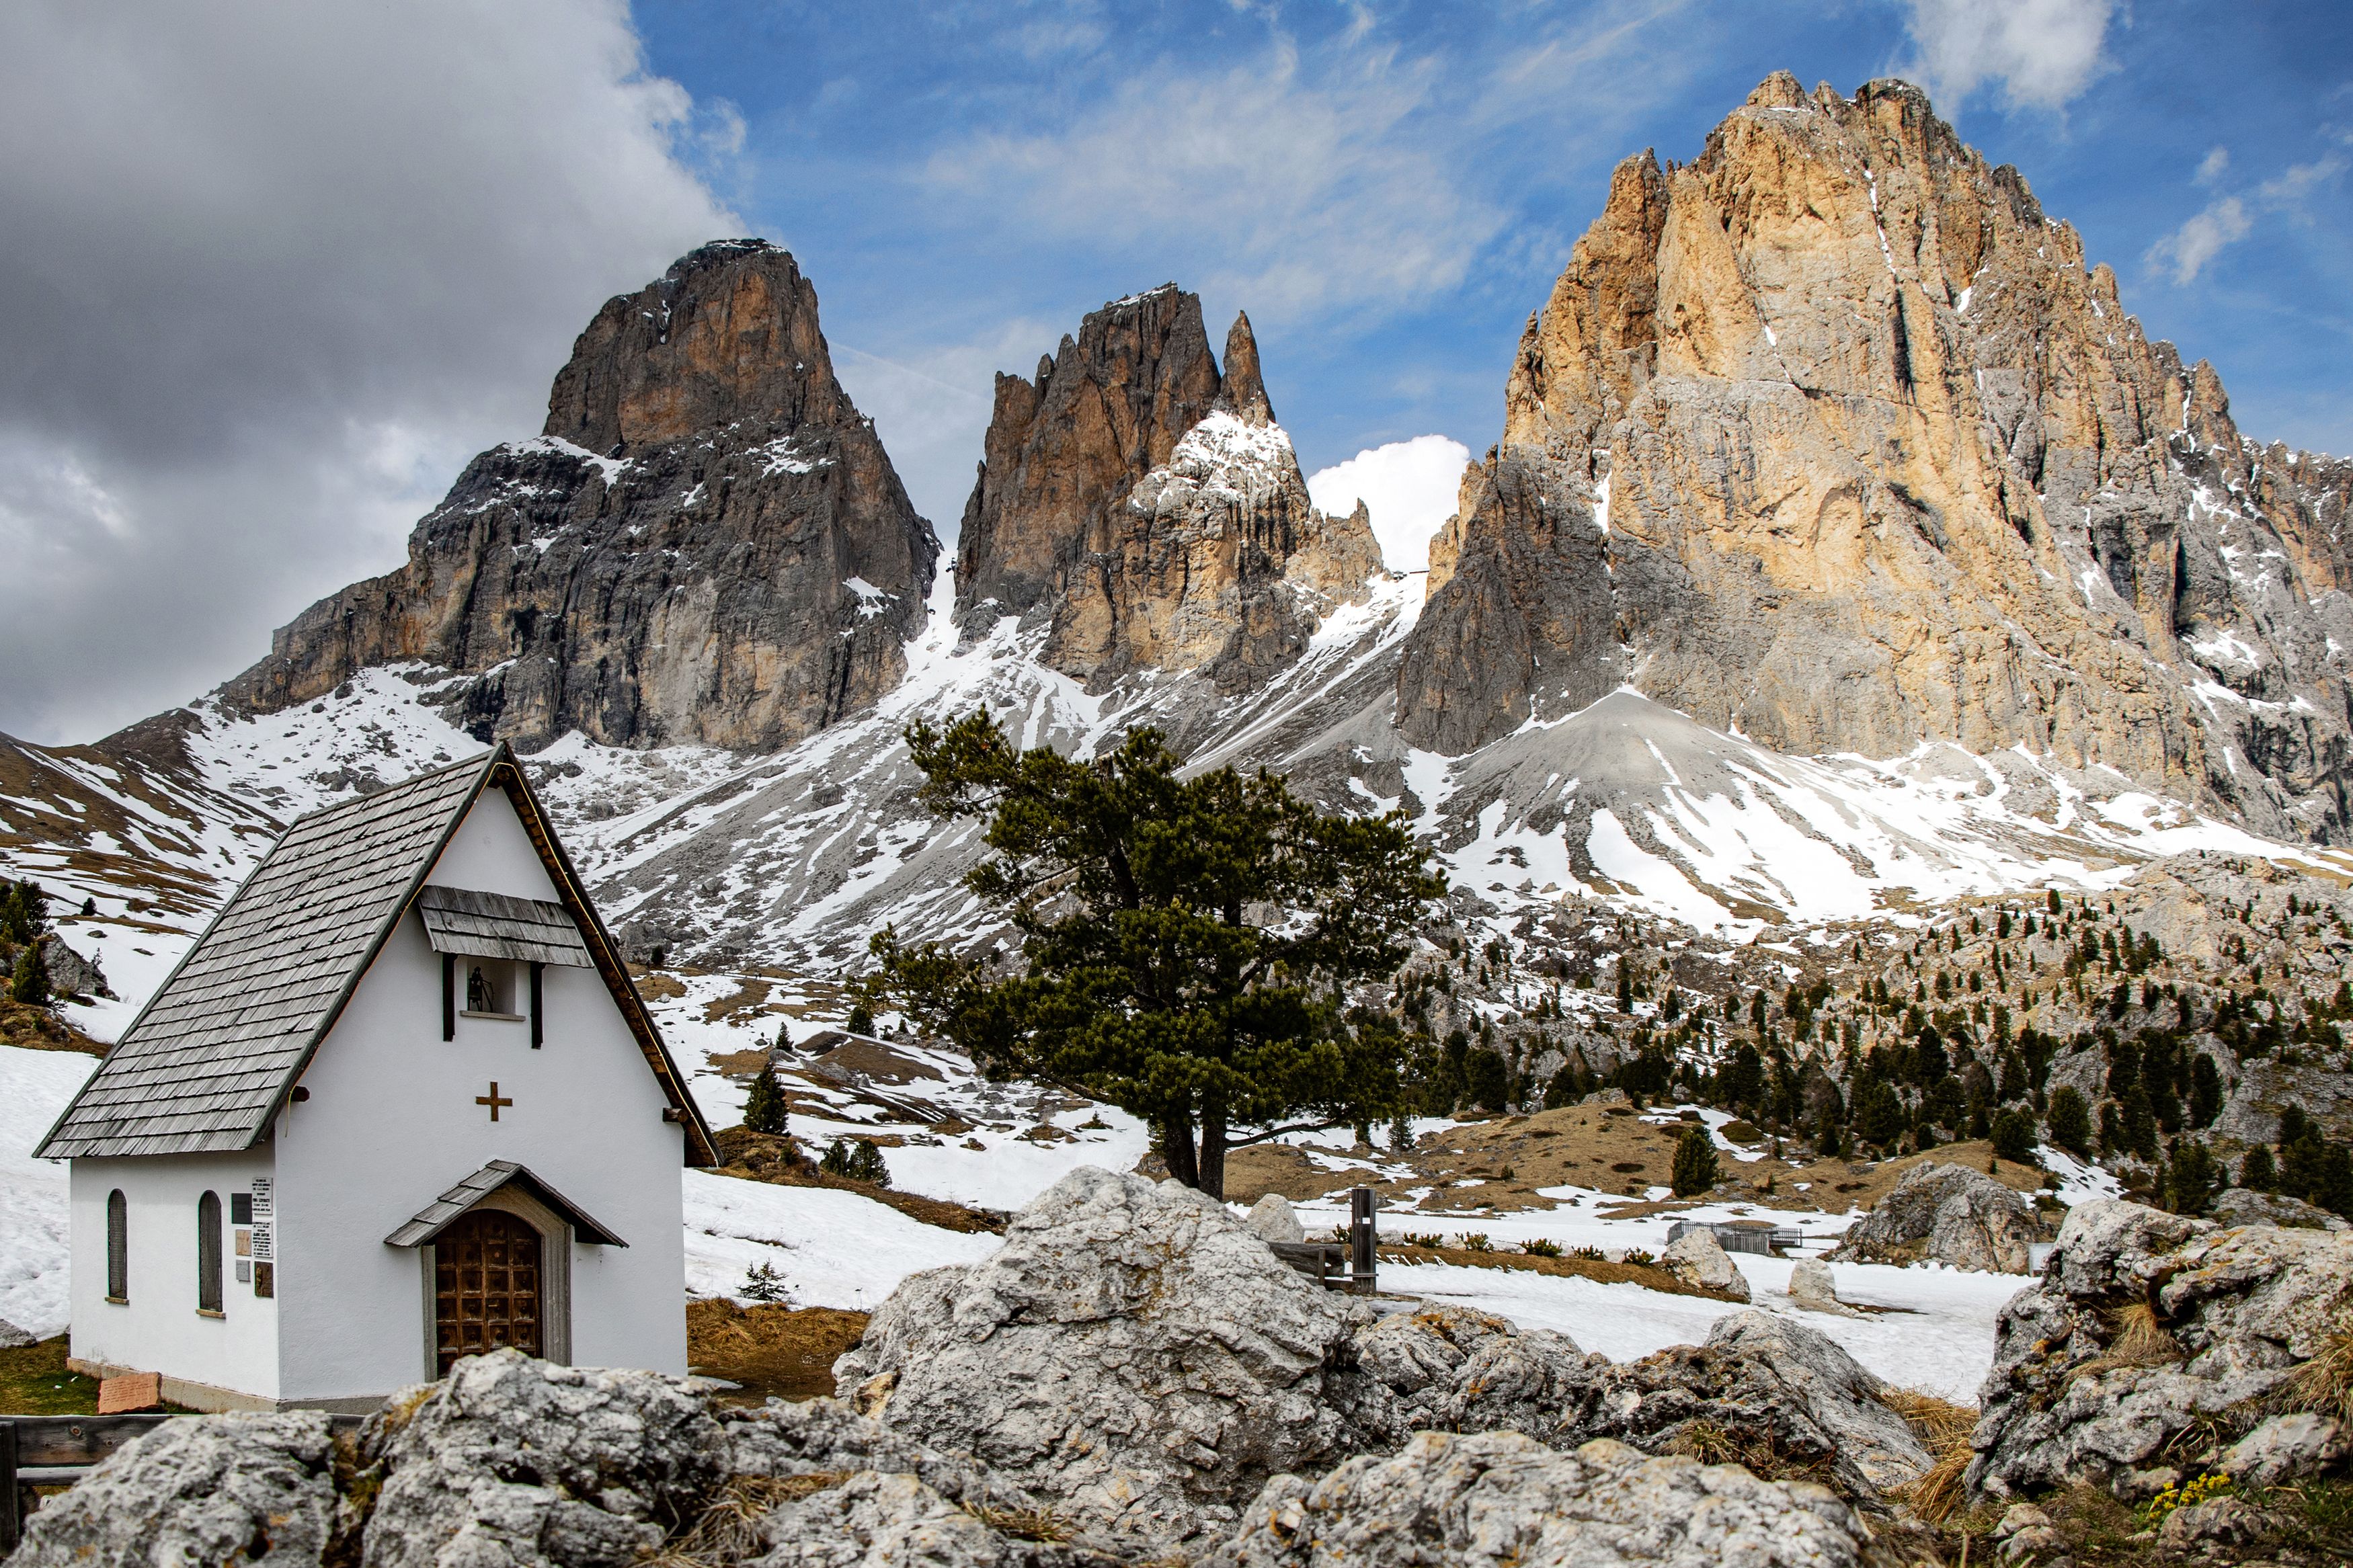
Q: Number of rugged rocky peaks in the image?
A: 3